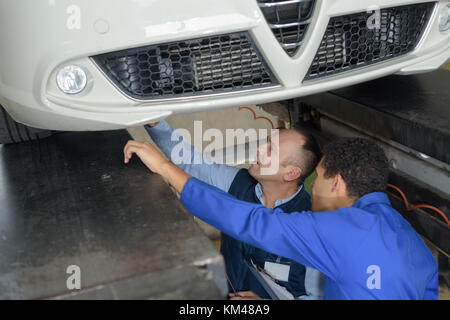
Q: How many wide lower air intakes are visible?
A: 2